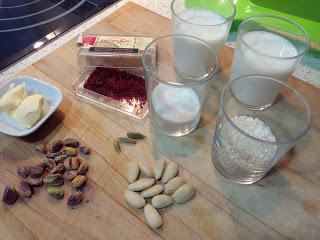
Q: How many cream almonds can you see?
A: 10